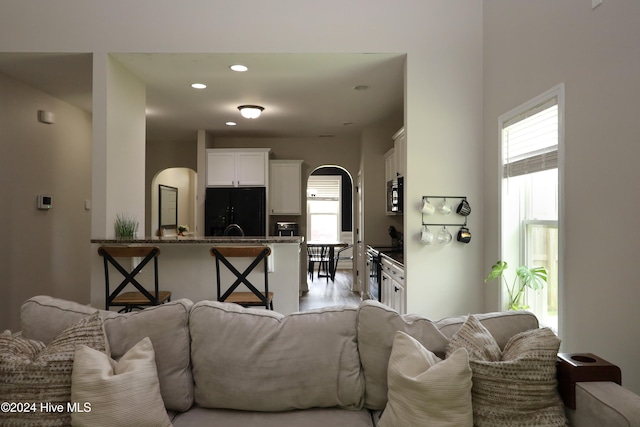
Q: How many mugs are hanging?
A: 6